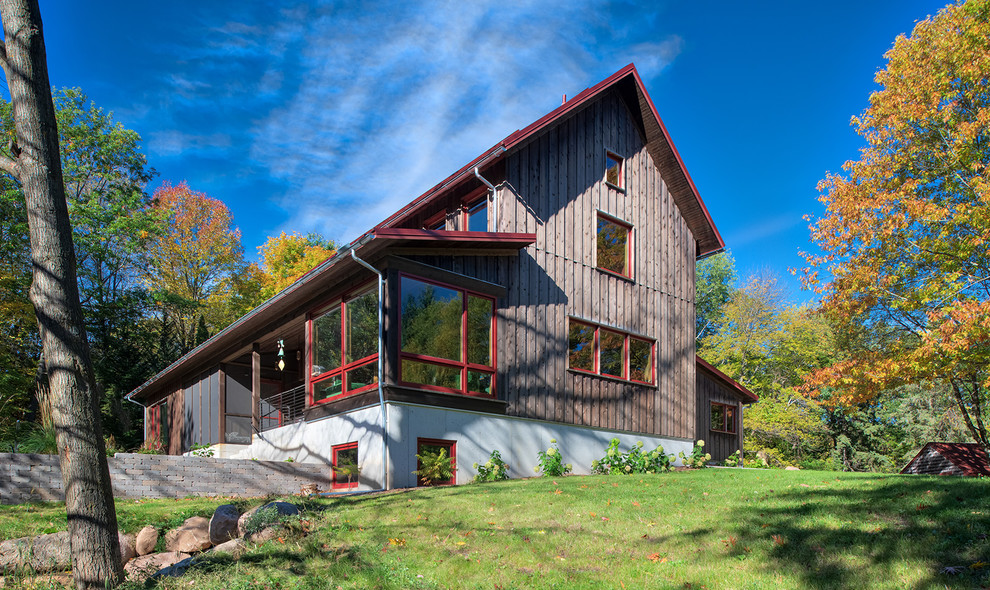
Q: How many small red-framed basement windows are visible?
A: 2